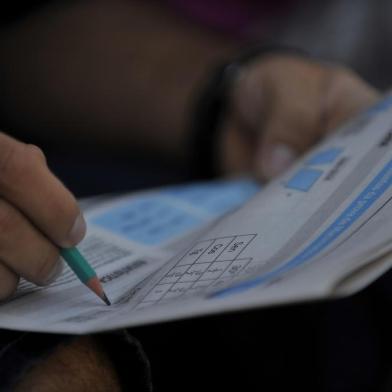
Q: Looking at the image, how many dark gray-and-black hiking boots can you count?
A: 0